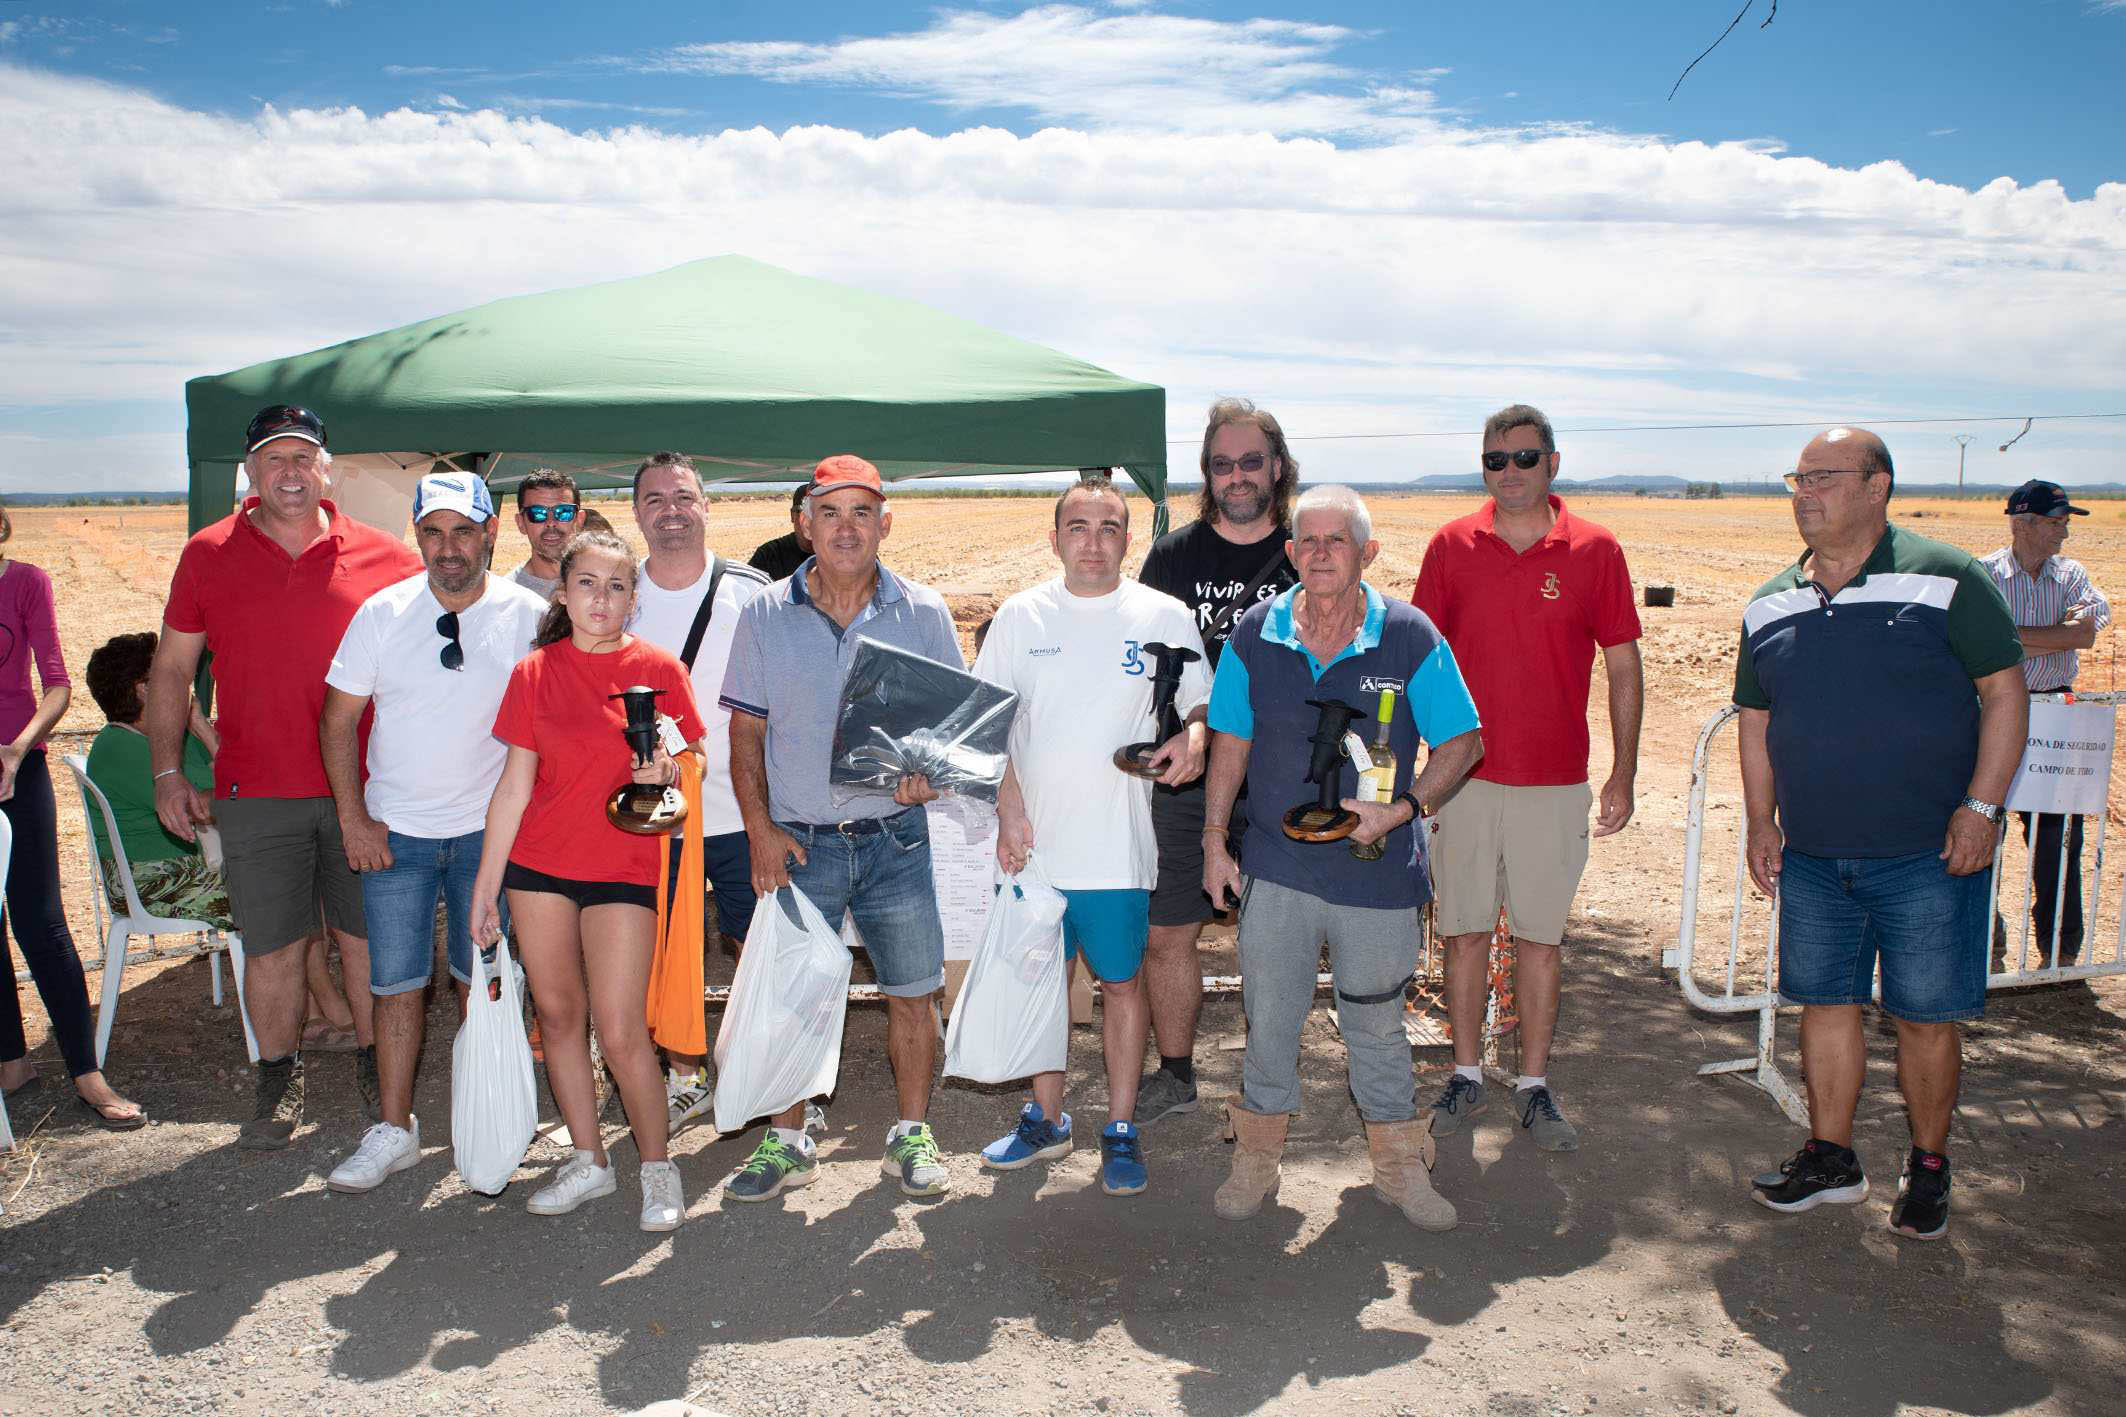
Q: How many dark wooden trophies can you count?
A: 3